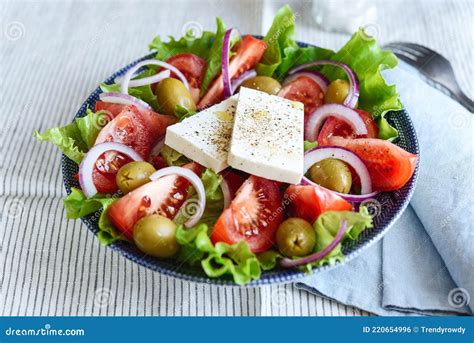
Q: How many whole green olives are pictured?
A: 7